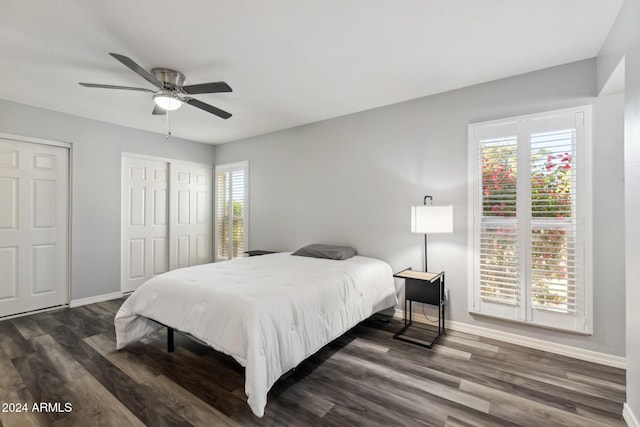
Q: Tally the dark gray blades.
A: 5